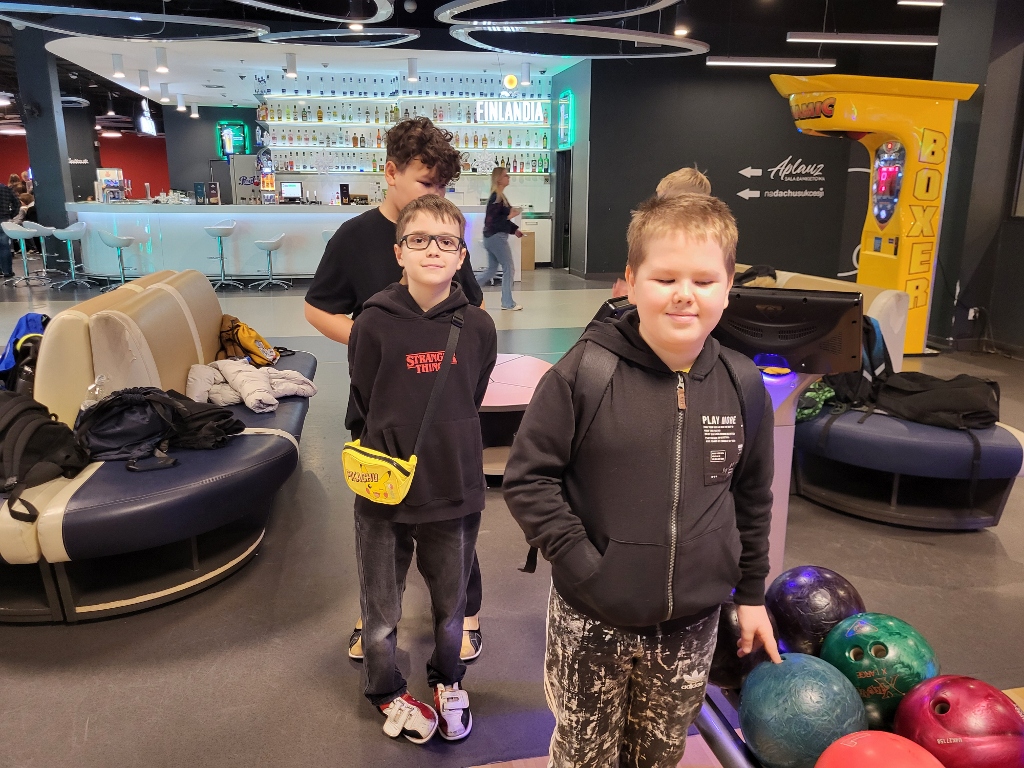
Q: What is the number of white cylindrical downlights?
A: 9